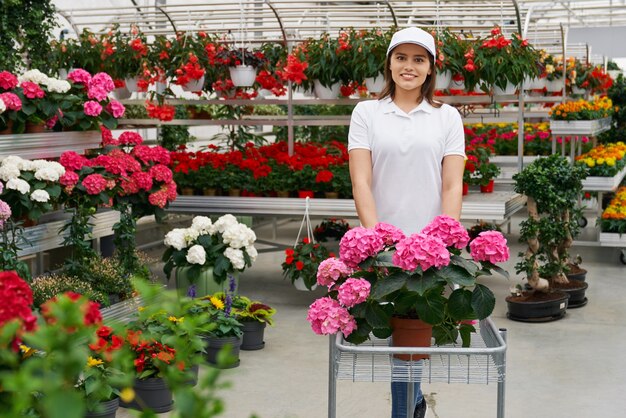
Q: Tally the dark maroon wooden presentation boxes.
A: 0